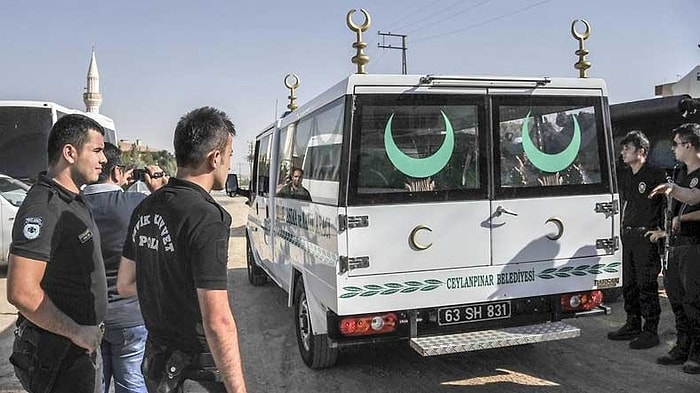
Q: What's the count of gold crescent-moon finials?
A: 3